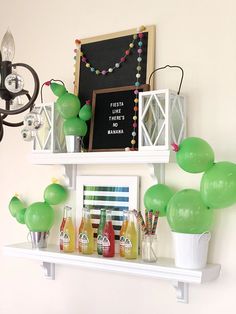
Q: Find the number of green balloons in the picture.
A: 12